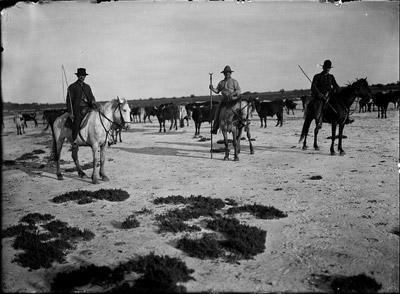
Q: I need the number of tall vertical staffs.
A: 1